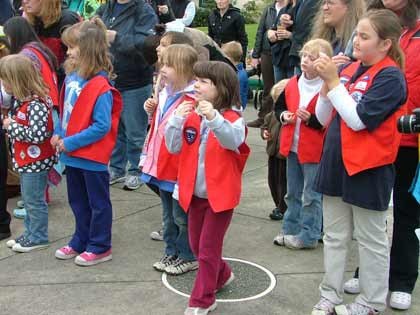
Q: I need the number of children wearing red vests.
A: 7